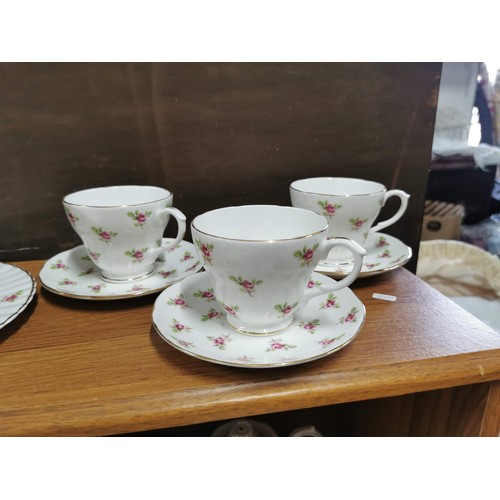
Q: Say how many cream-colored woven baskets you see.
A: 1